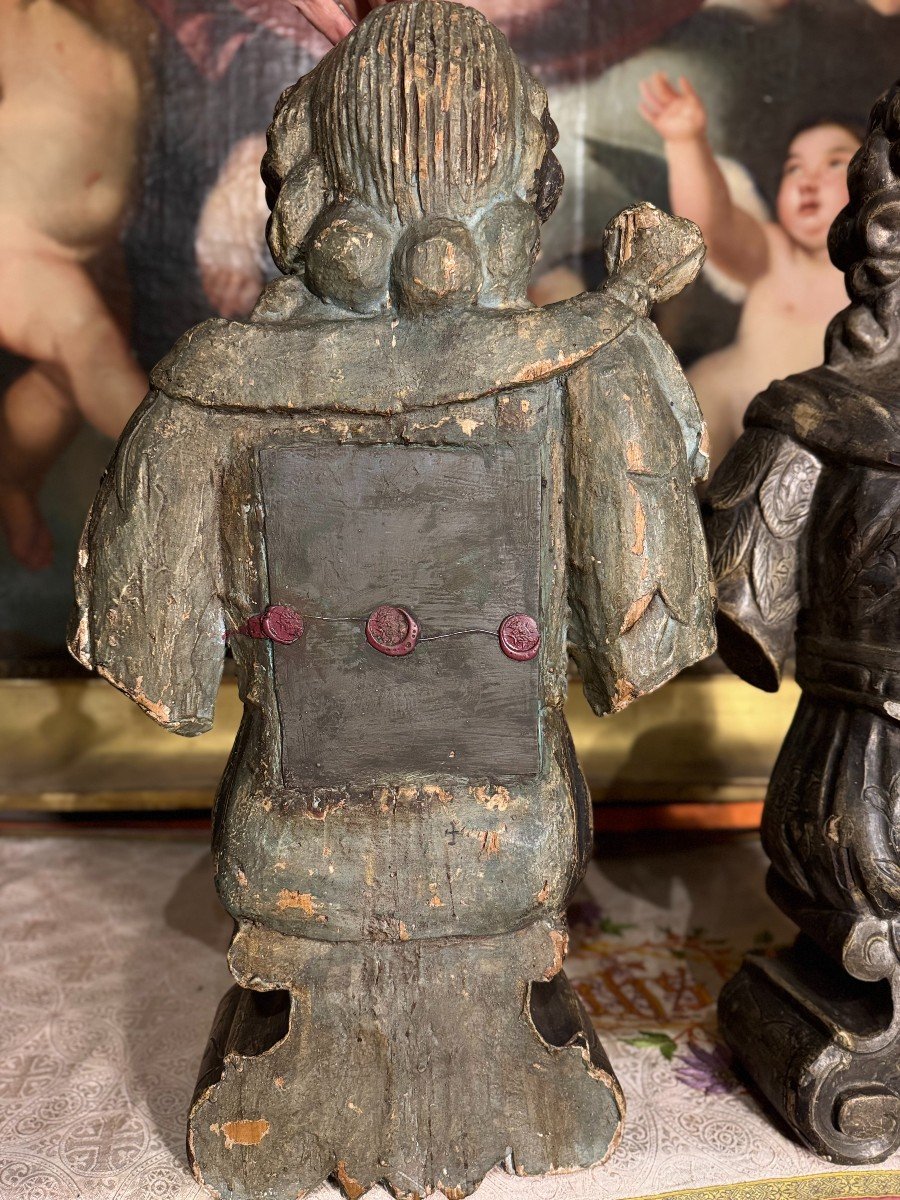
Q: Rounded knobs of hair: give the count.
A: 3